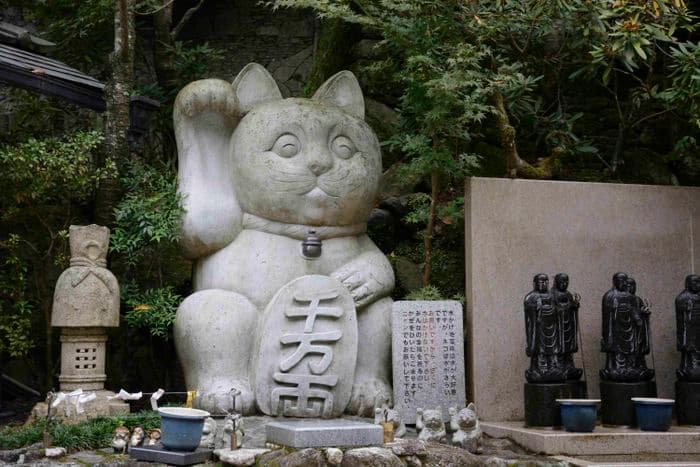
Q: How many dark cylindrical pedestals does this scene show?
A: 3